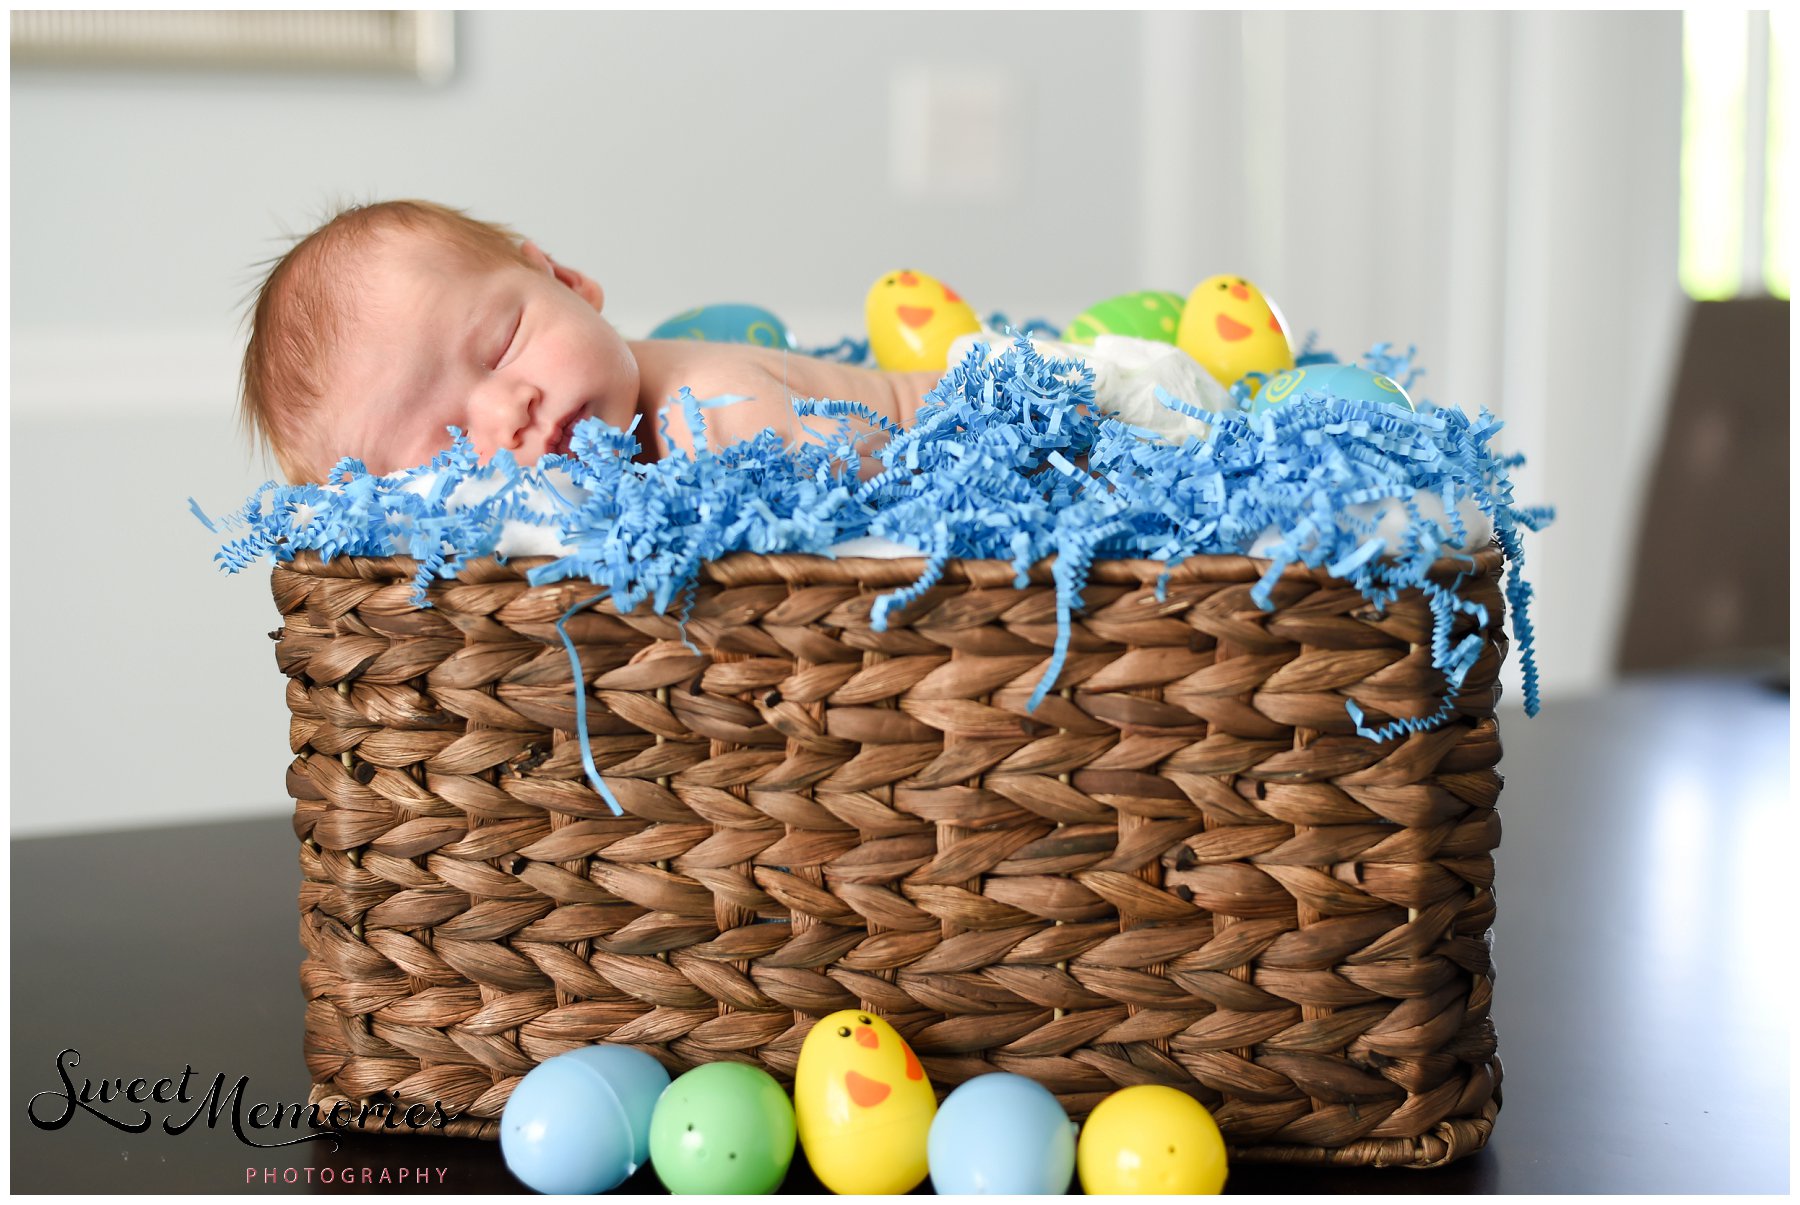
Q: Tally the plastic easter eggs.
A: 10